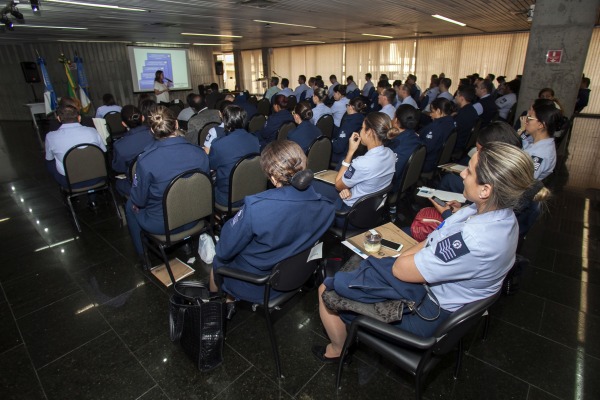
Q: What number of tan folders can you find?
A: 4